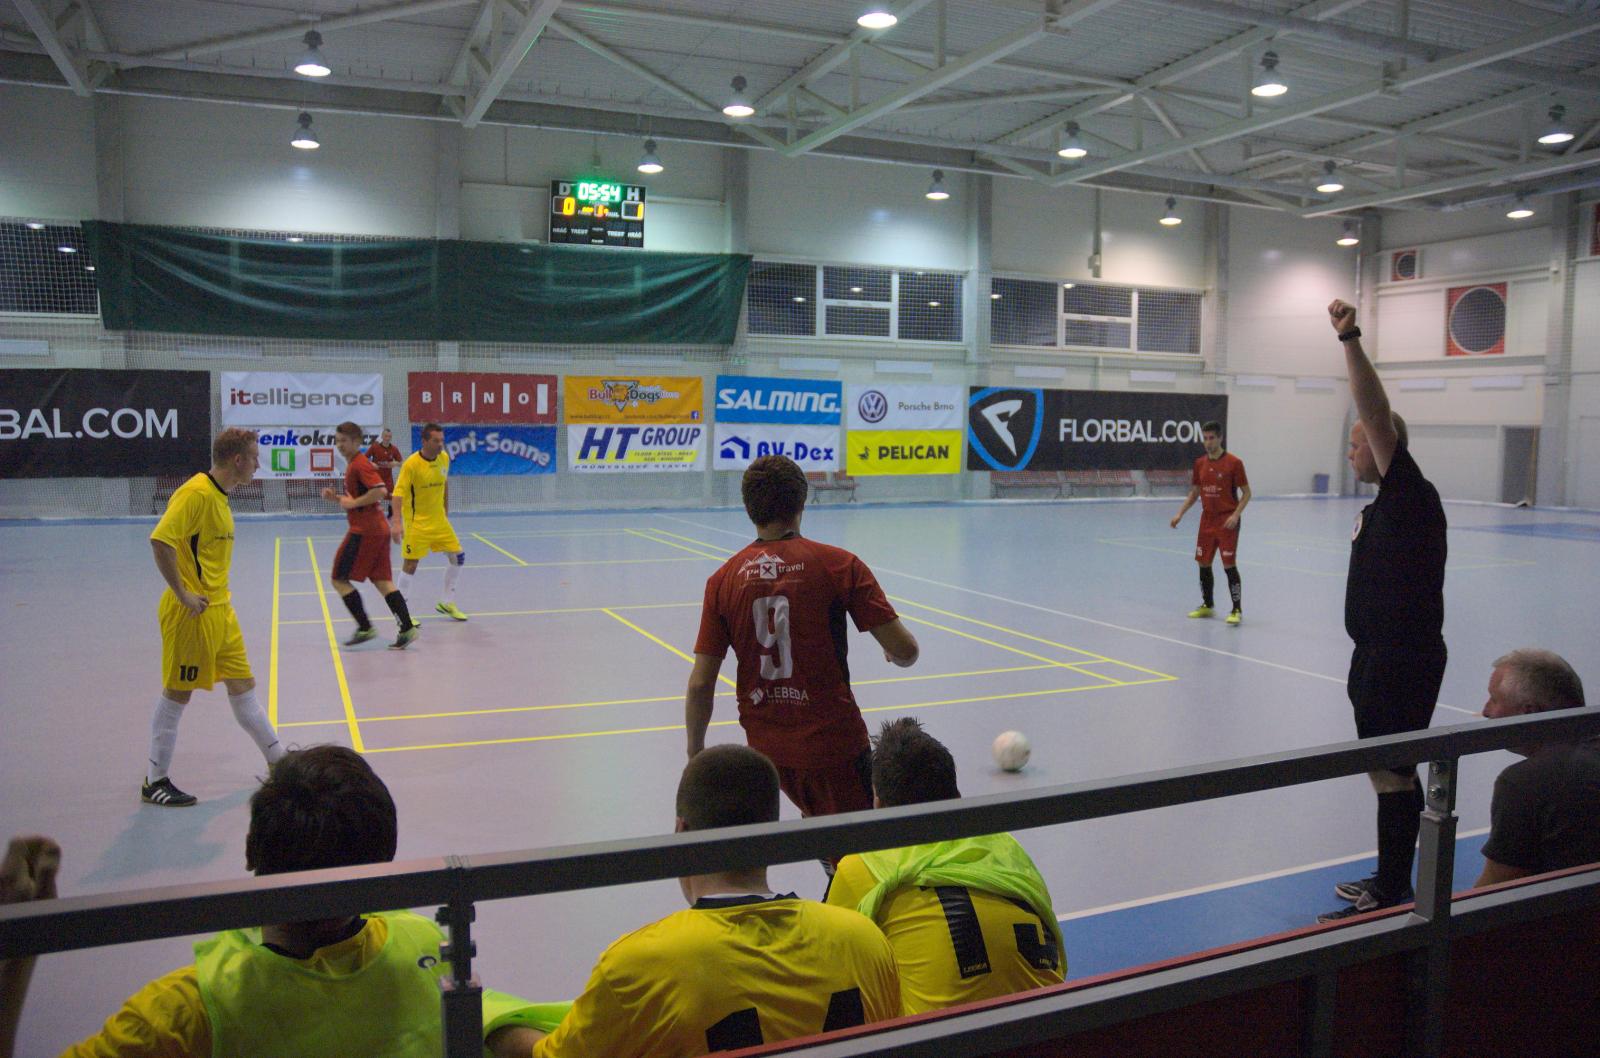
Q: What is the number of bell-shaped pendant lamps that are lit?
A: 13